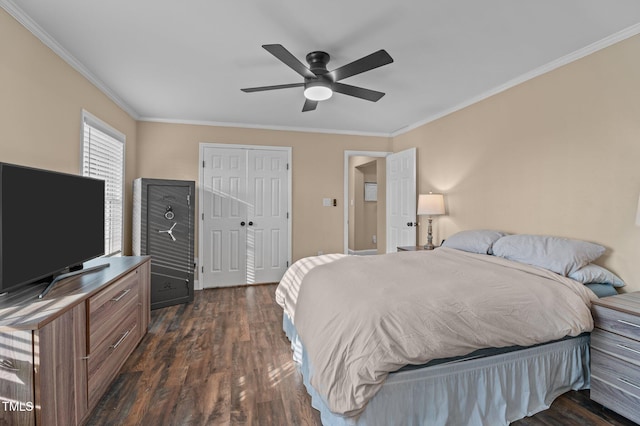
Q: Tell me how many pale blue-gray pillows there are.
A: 3